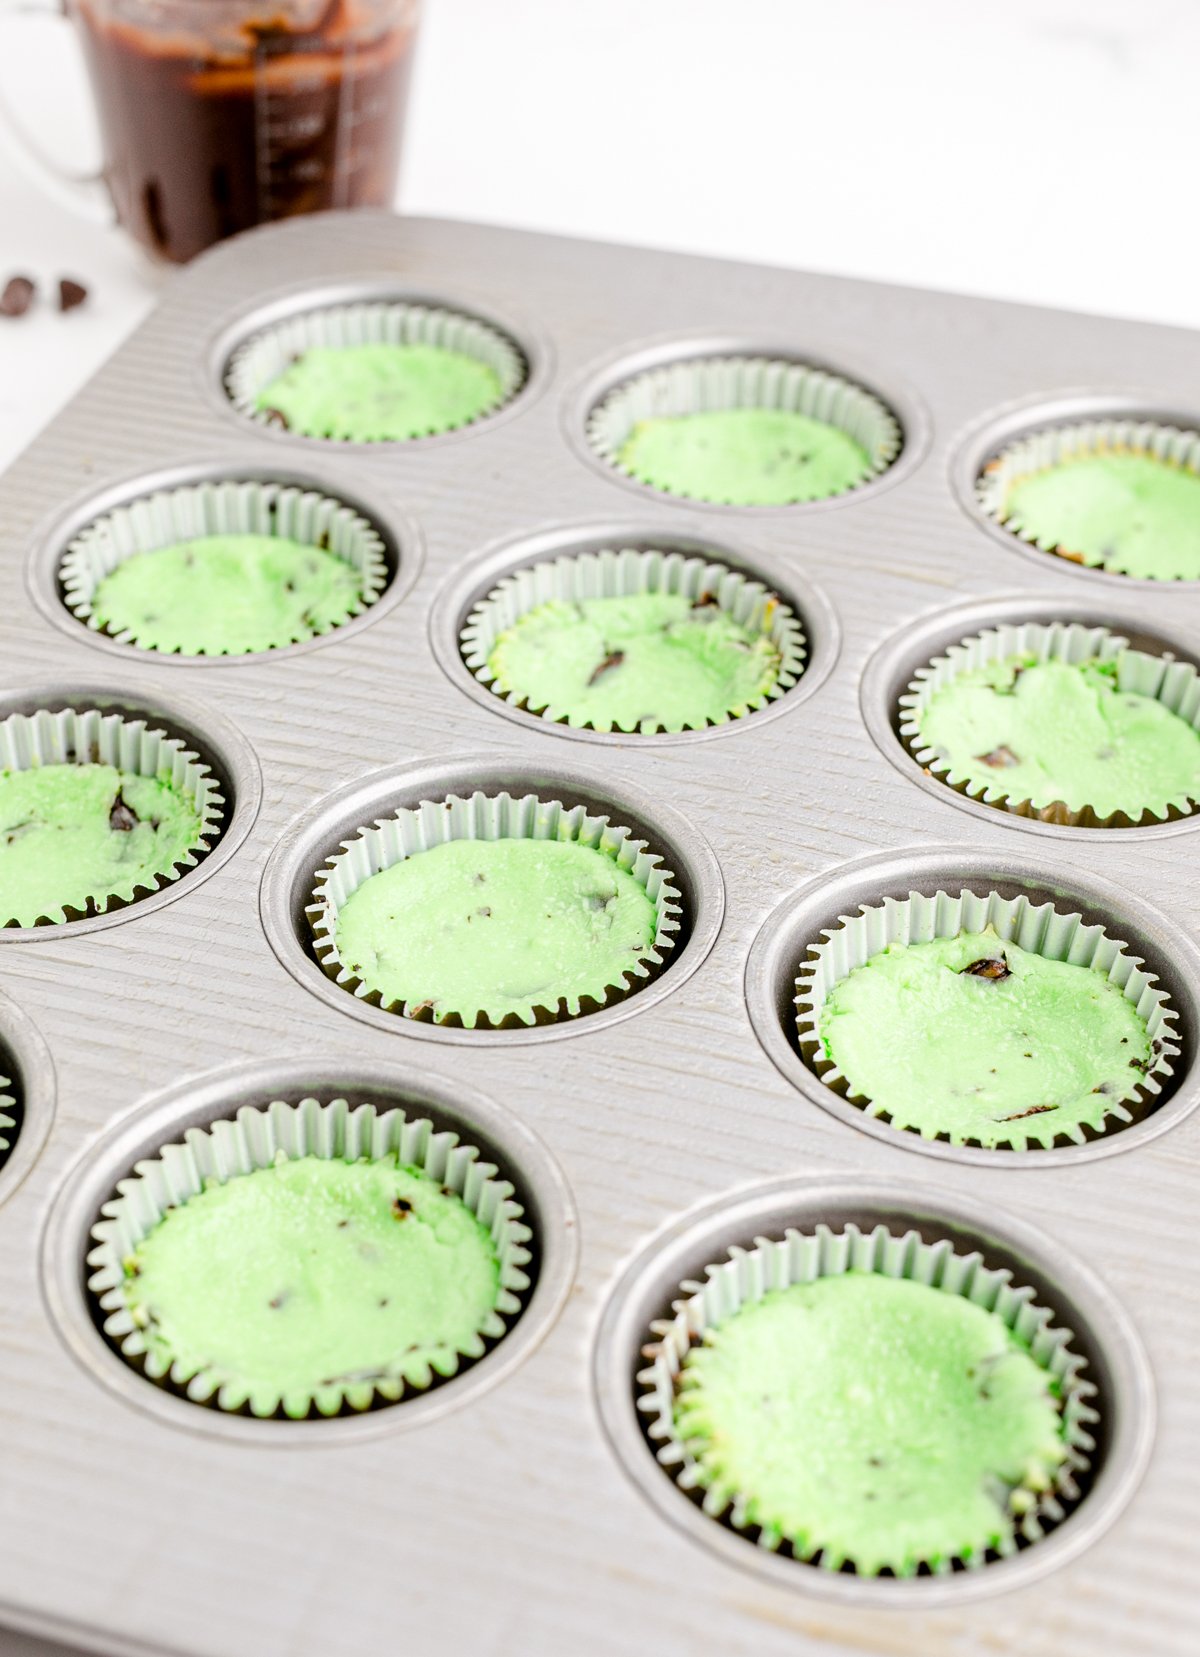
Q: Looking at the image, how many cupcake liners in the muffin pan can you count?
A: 12